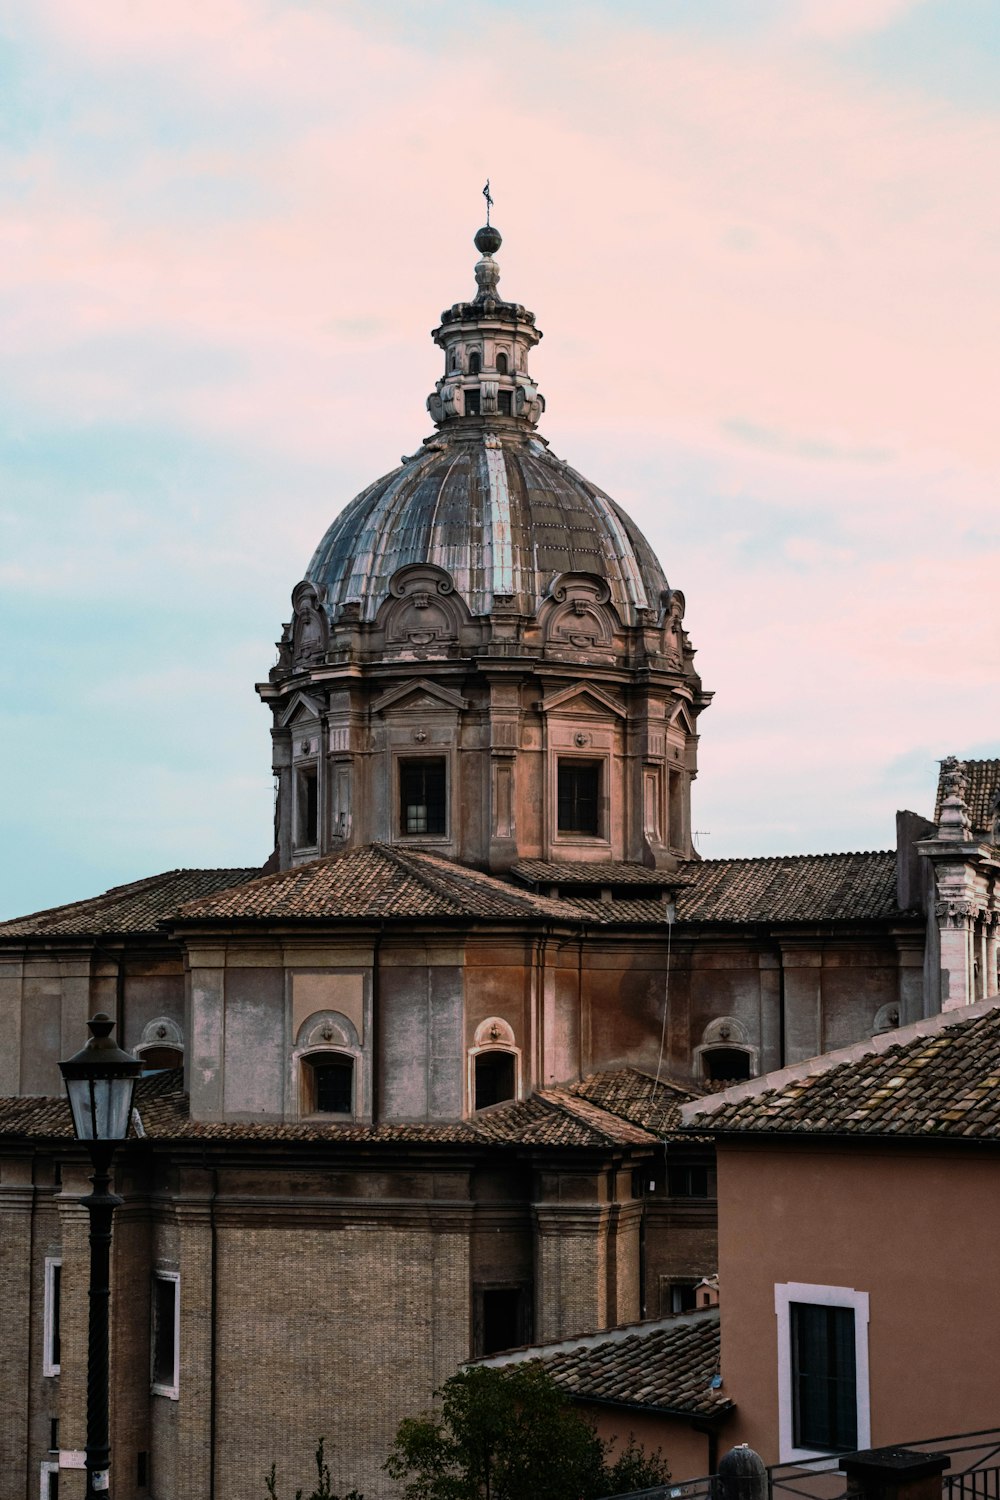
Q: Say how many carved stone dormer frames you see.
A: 4